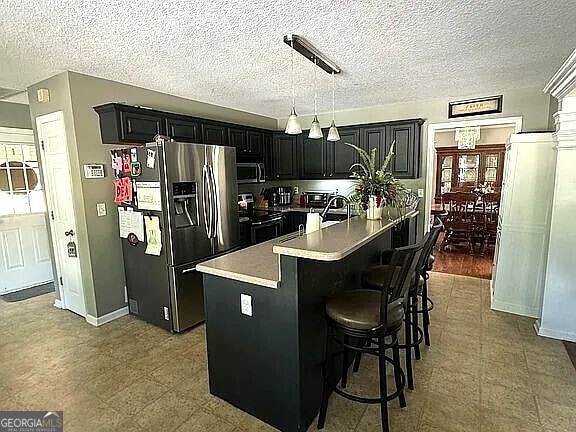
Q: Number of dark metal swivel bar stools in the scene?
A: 3